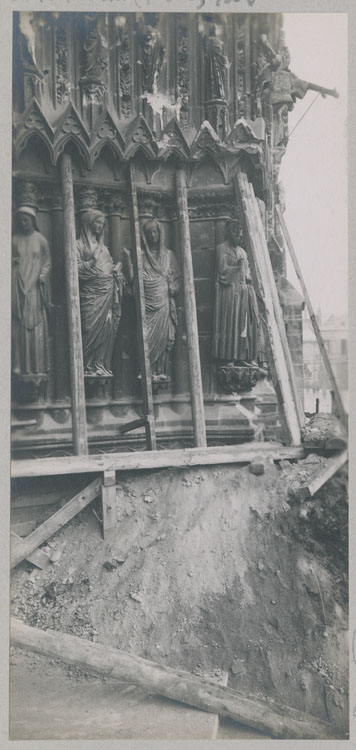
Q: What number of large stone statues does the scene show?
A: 4